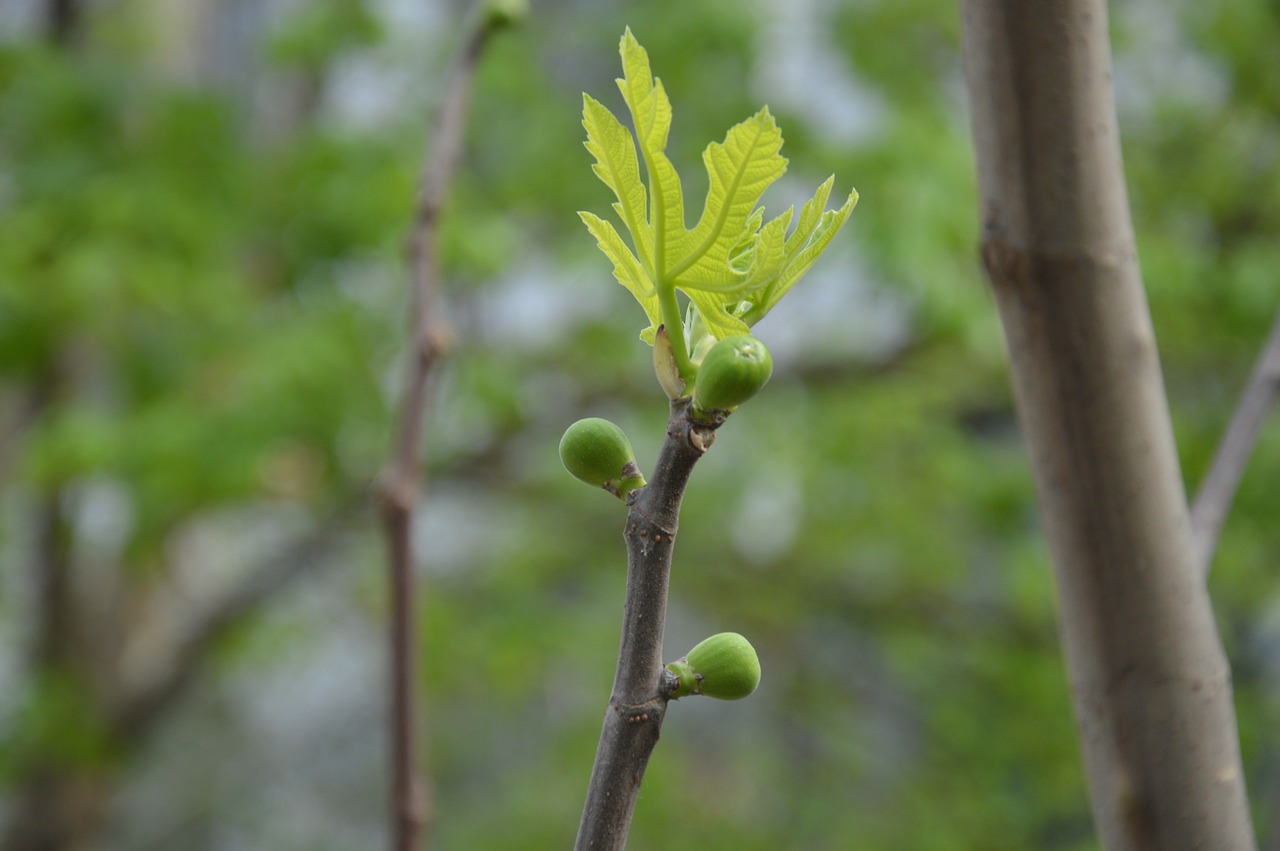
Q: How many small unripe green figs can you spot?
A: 3